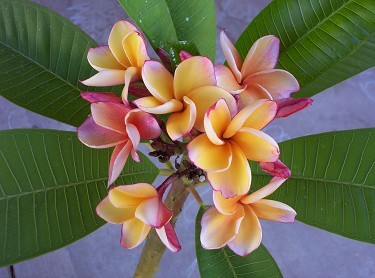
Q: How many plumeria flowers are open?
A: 7